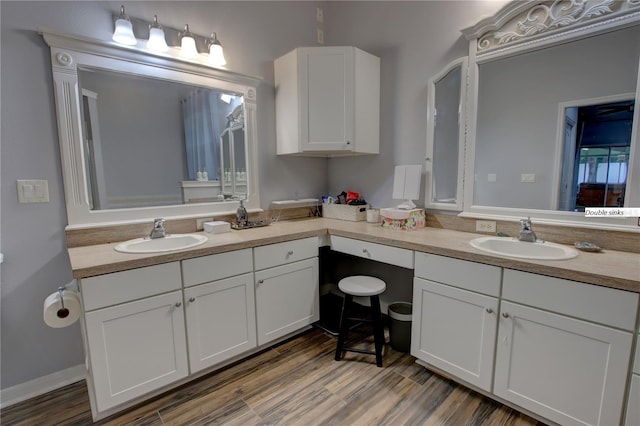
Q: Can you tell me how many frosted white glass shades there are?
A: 4